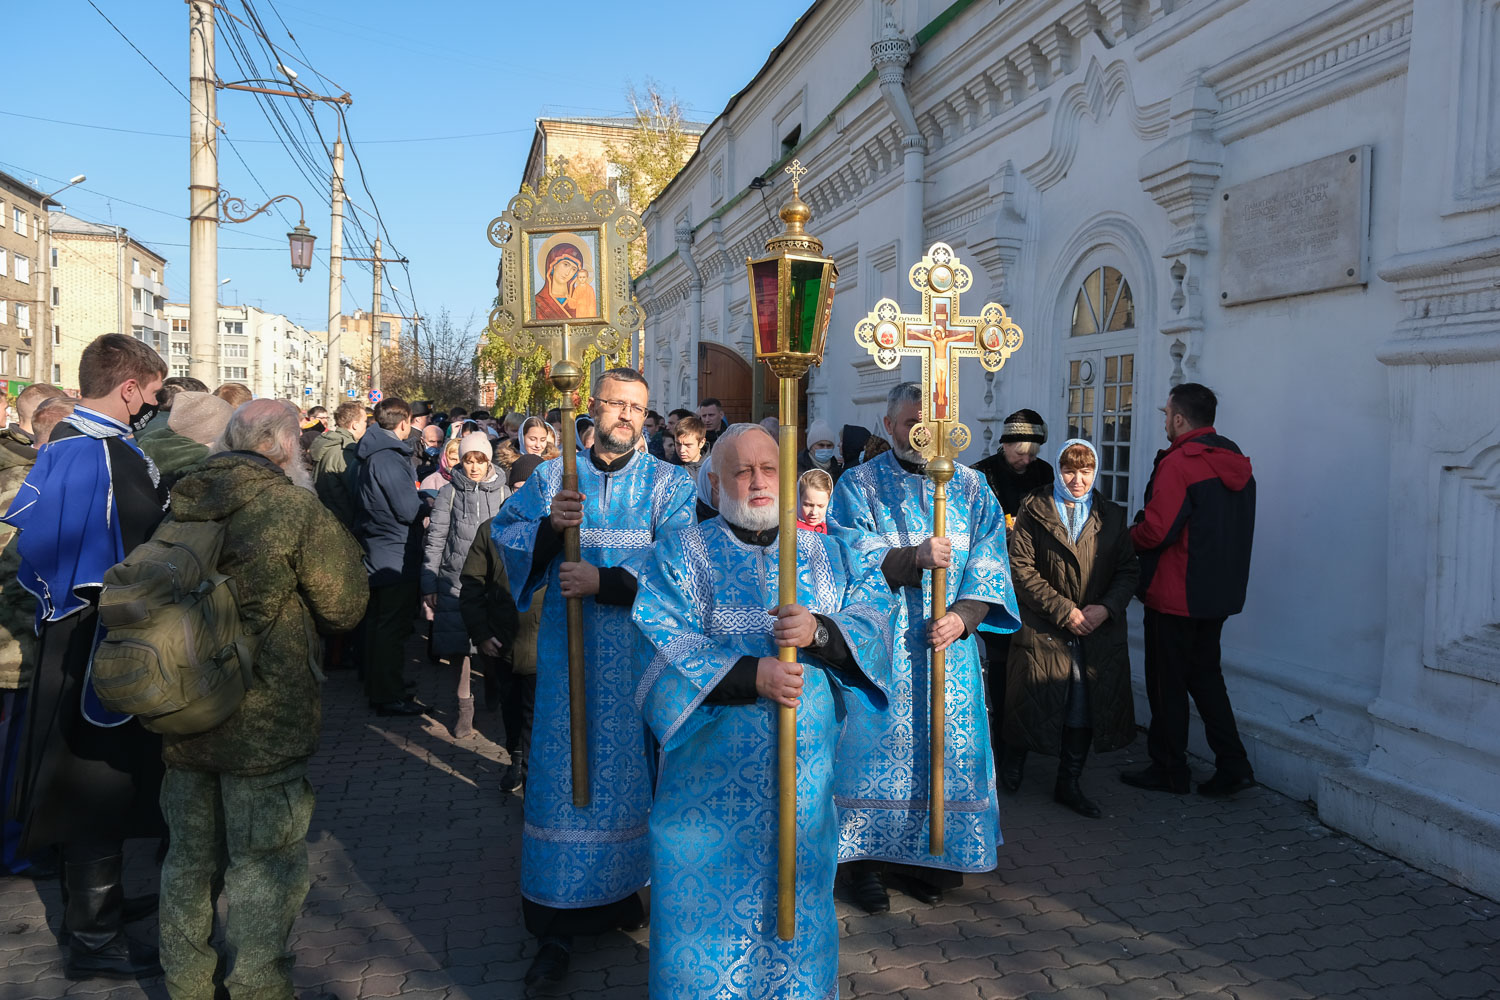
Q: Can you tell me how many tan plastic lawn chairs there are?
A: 0